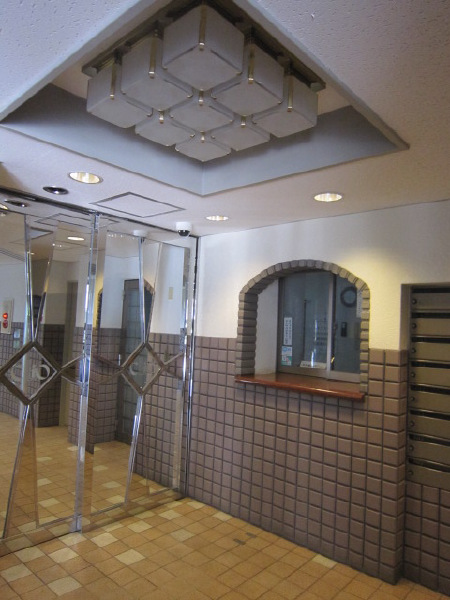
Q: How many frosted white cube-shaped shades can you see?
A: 9